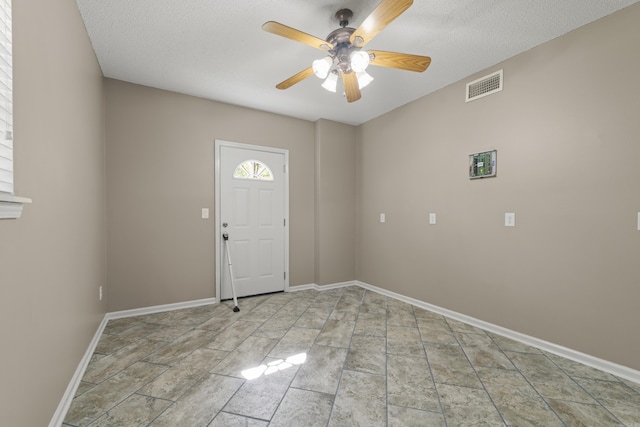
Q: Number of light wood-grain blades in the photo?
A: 5